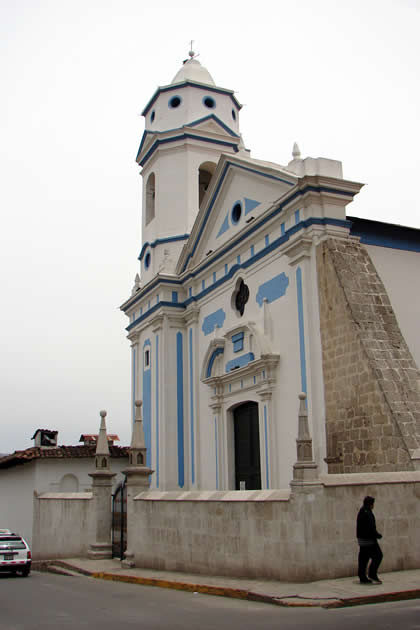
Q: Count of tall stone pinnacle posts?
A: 3